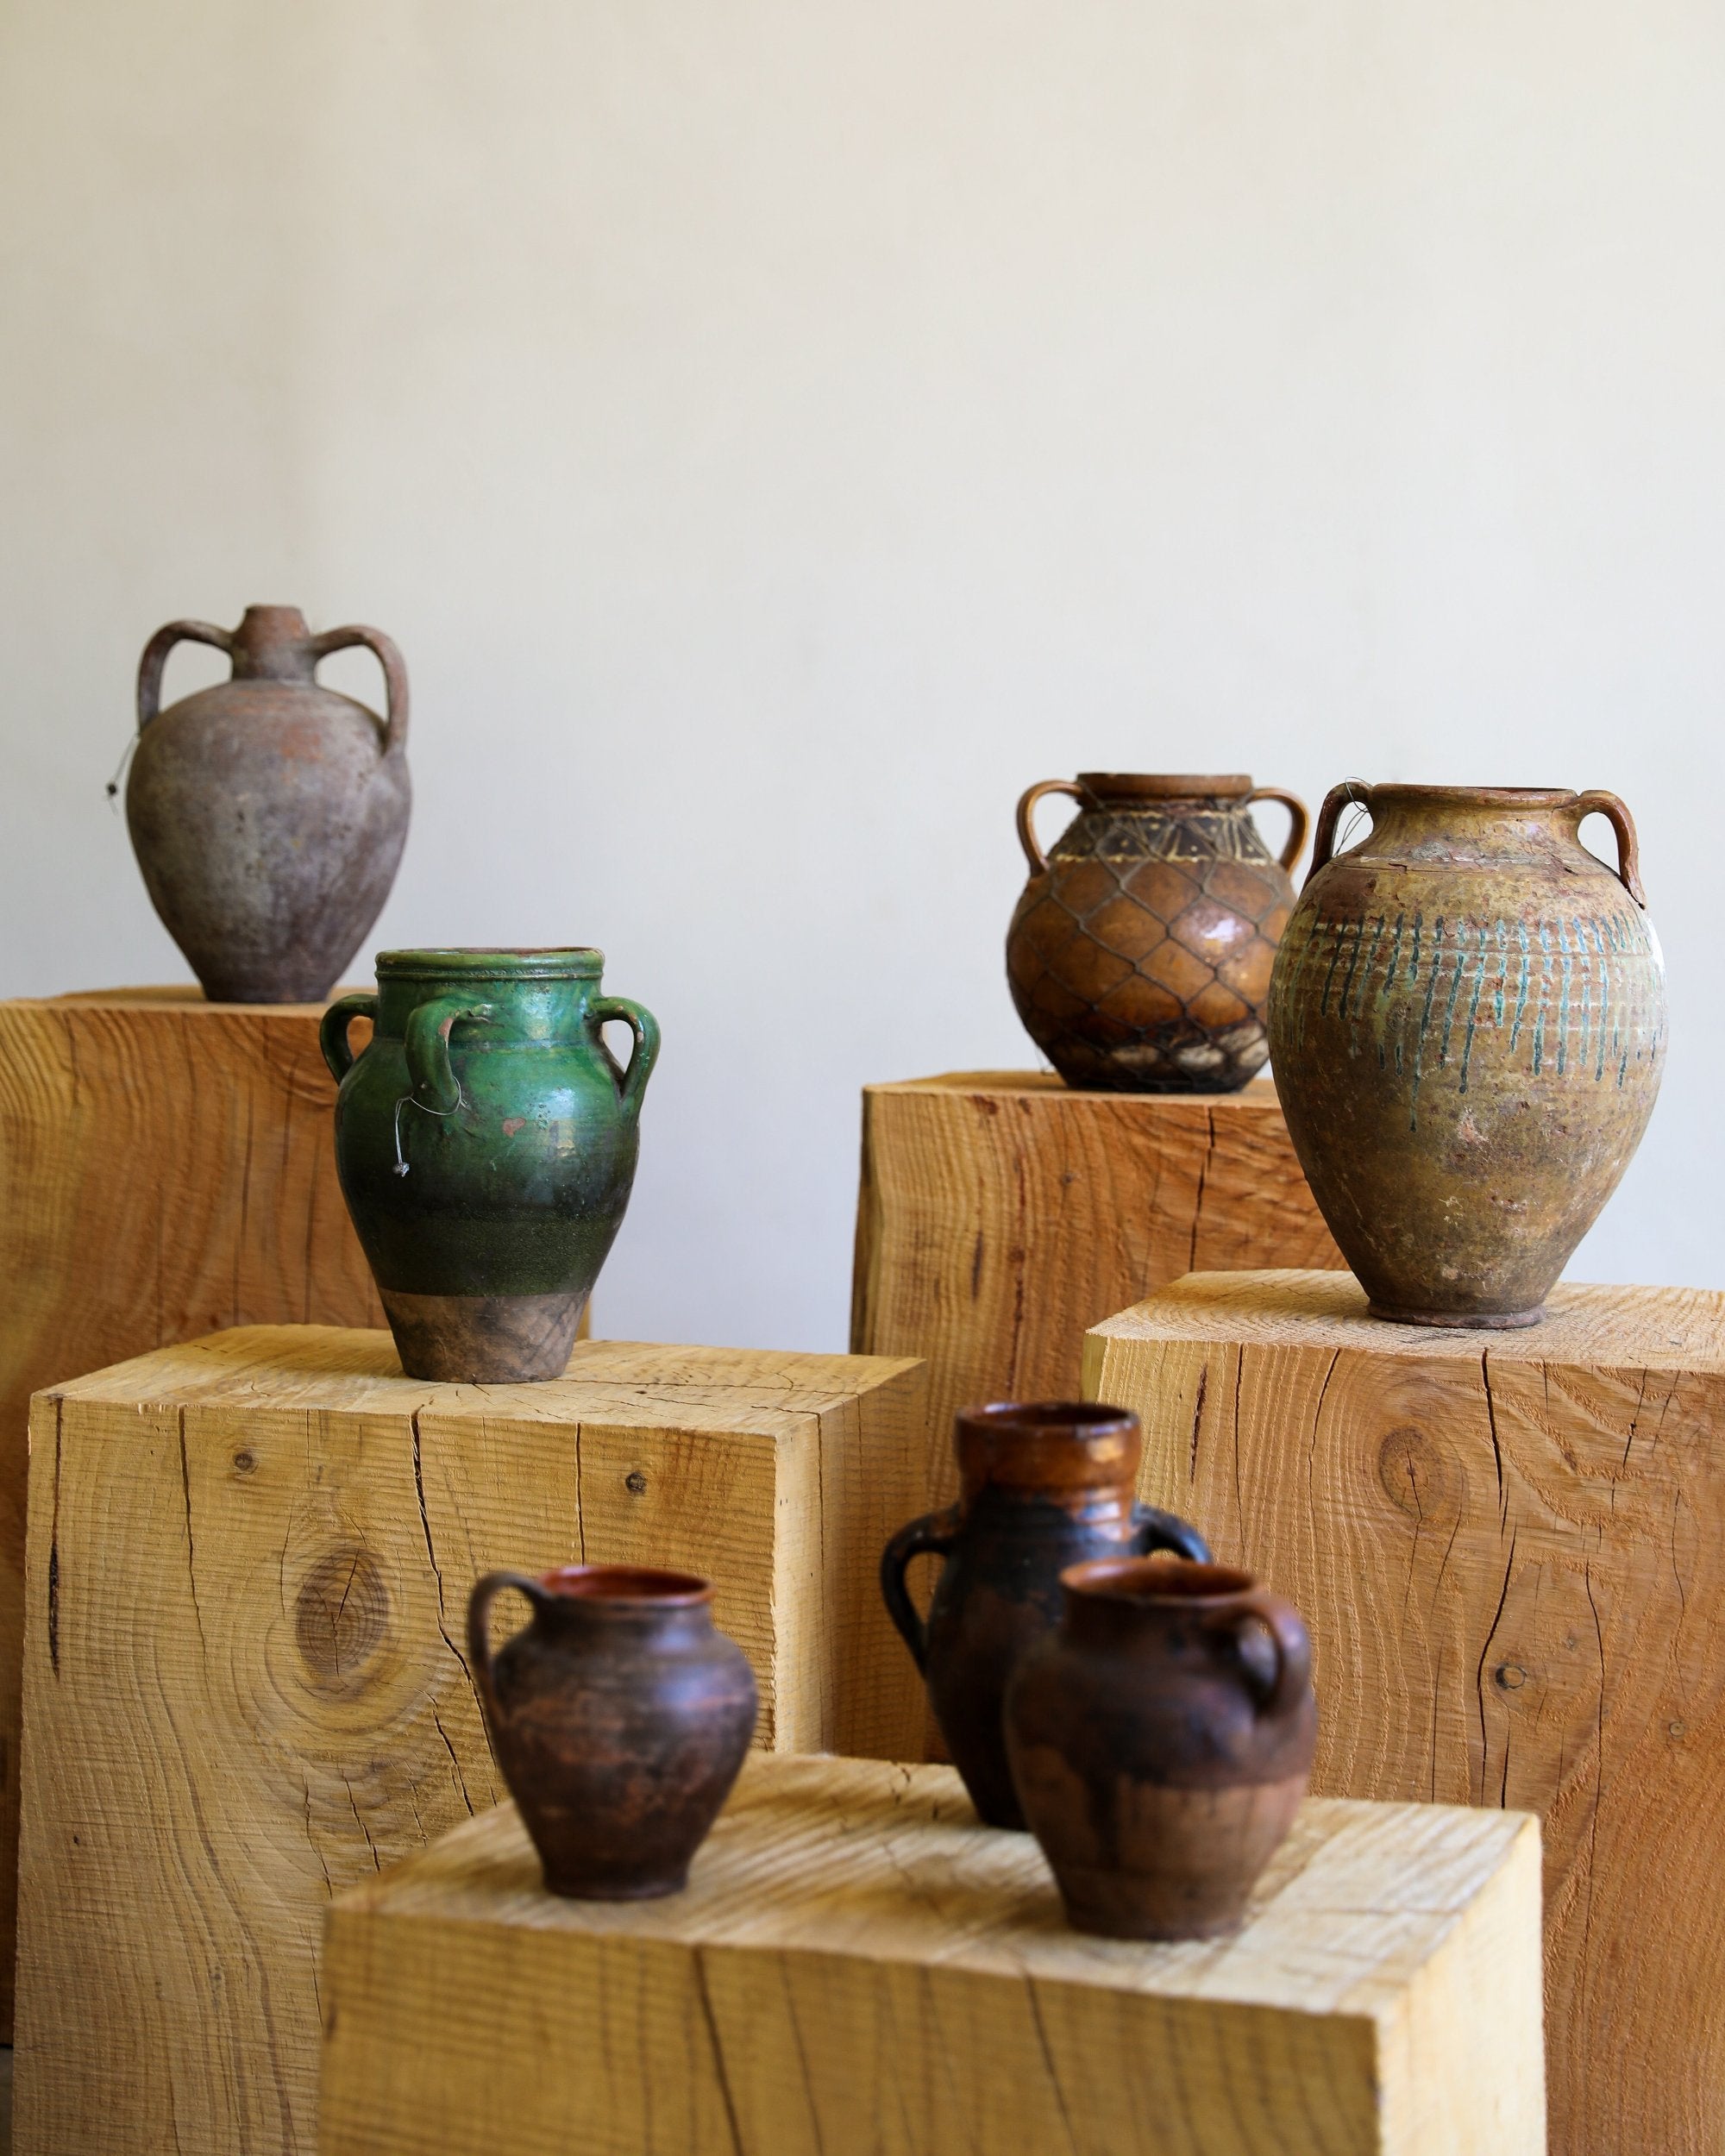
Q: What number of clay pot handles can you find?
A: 13